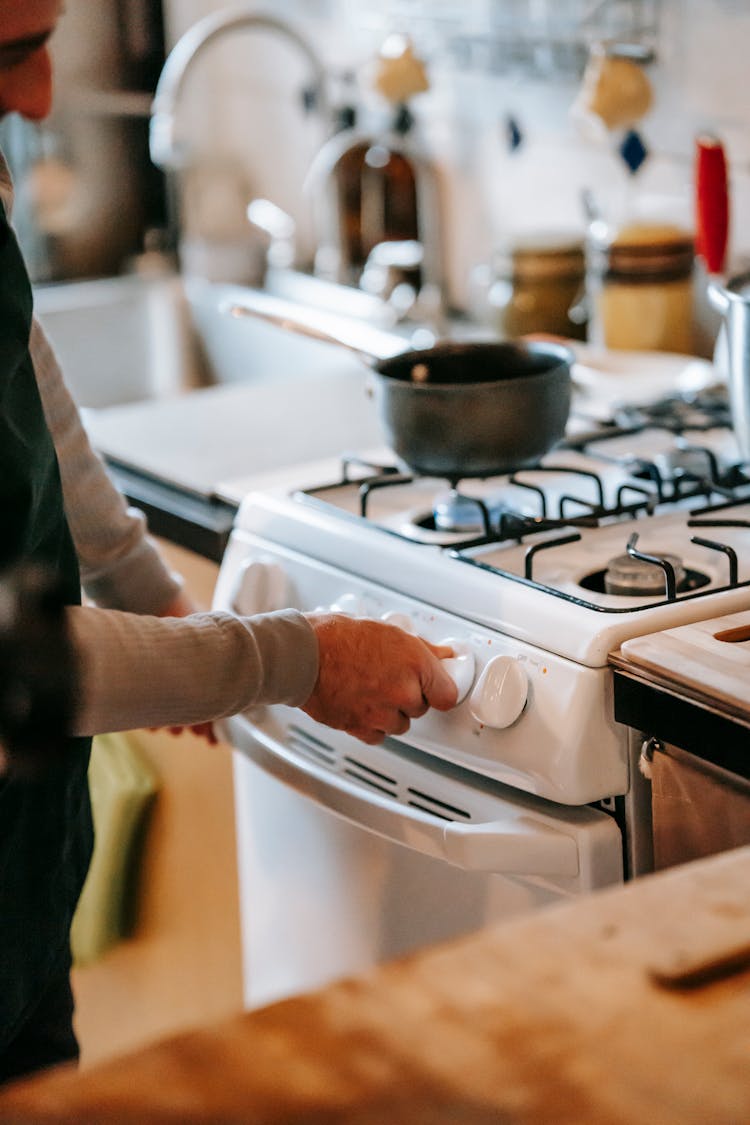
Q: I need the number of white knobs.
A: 5